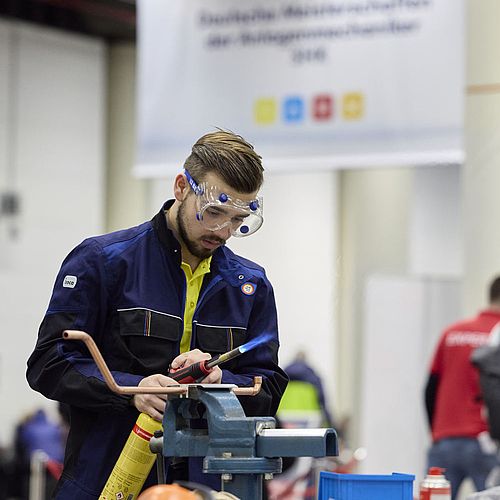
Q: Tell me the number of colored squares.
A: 4